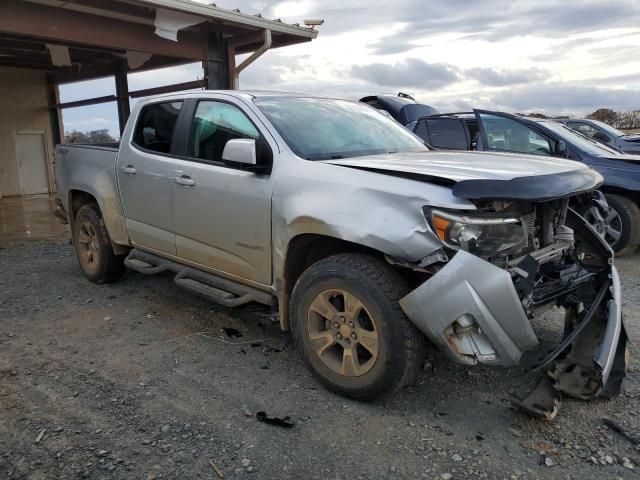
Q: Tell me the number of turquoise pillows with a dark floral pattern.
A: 0